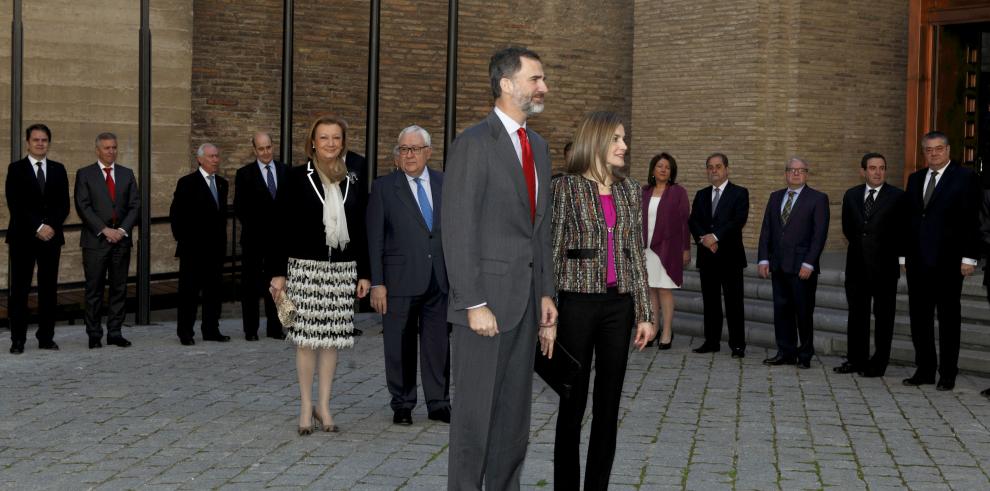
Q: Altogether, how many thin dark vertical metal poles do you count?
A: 5